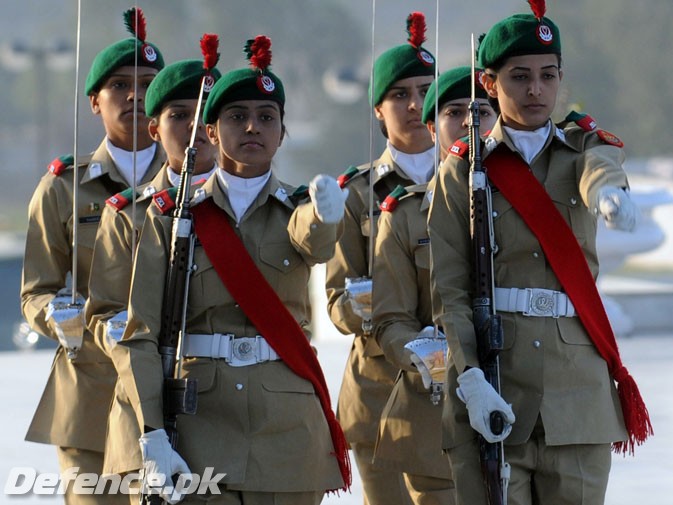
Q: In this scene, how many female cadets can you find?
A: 6